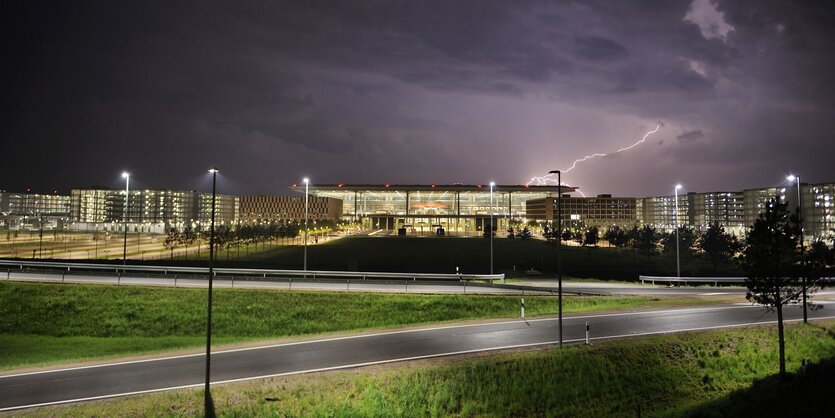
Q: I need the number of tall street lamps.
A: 7